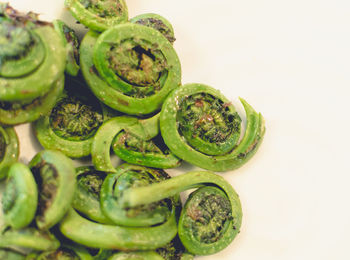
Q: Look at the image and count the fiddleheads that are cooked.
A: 0